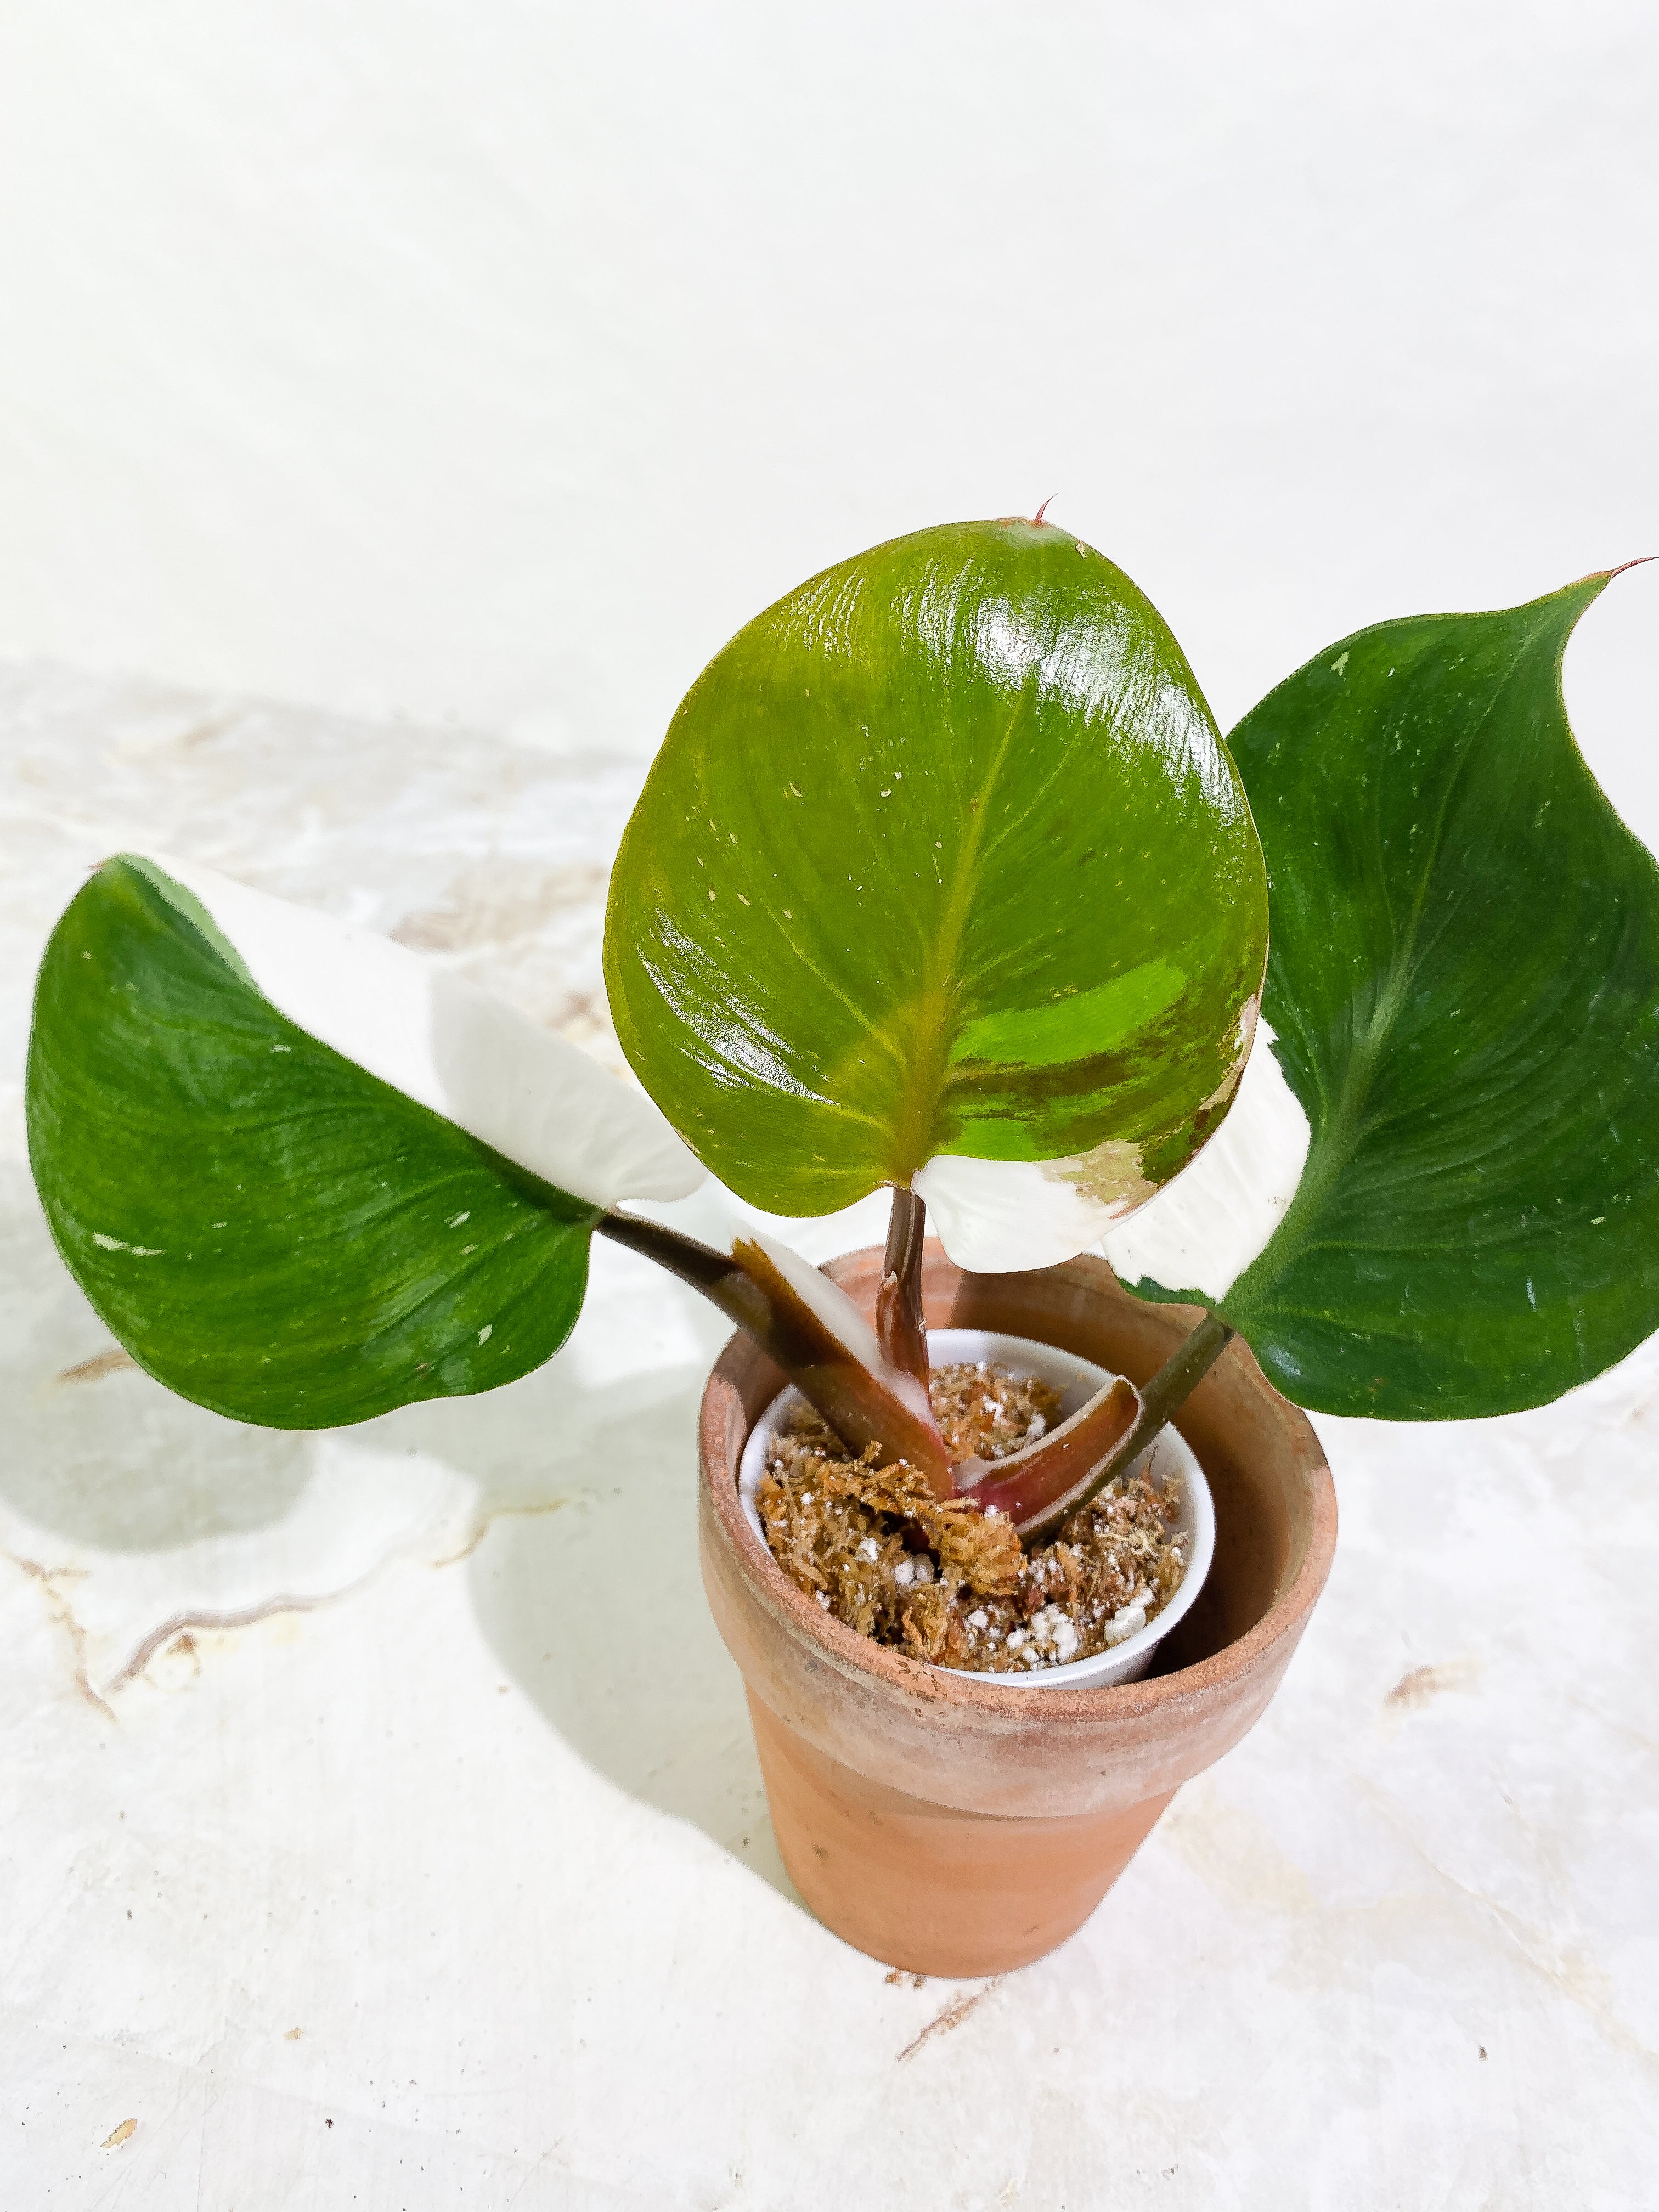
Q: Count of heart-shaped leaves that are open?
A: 3